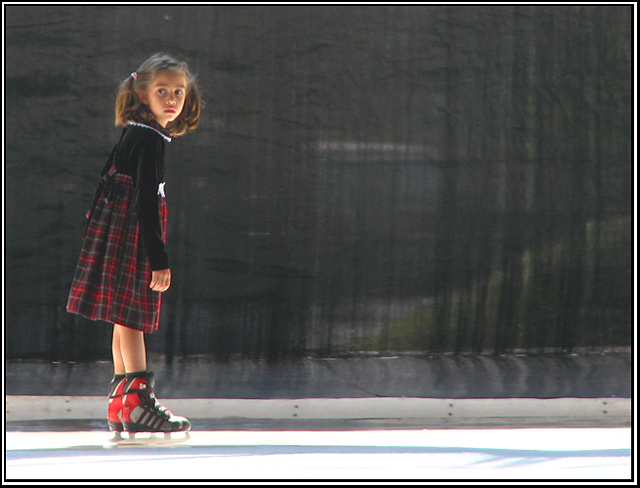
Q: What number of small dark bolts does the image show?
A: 8